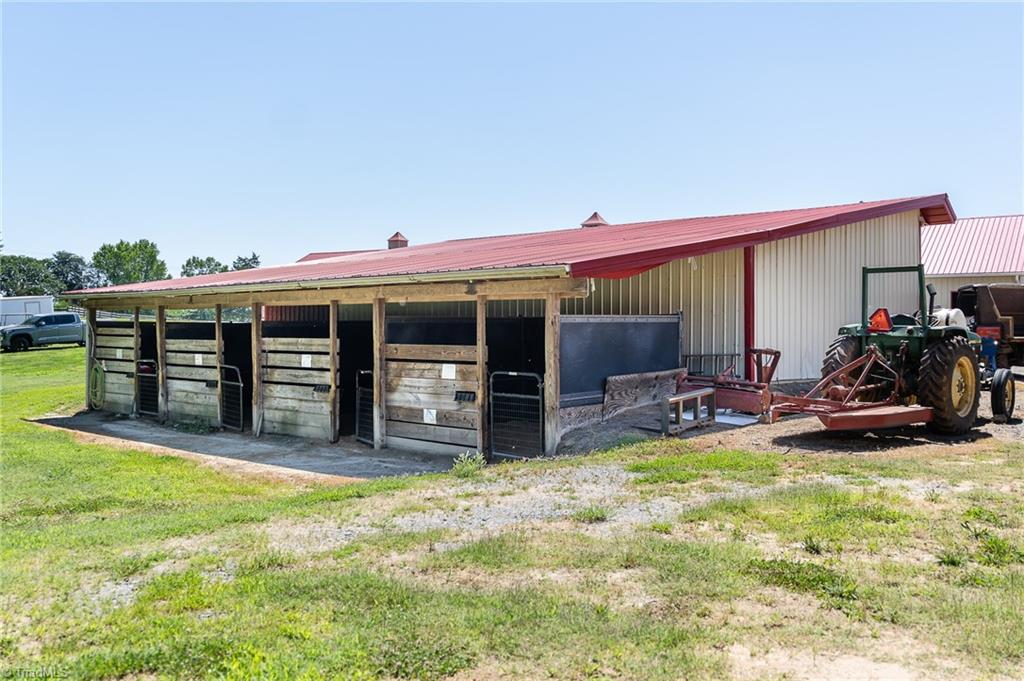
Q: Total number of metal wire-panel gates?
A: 4